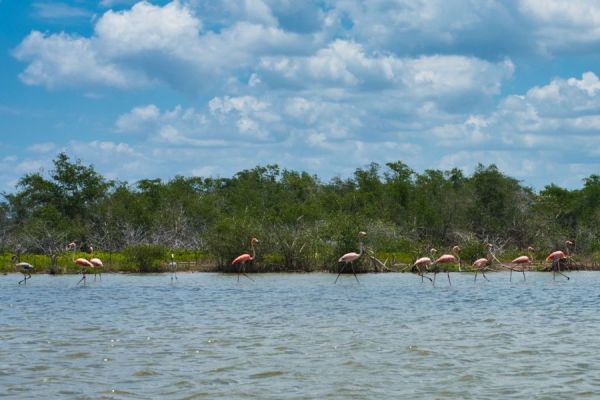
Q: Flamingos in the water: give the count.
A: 11